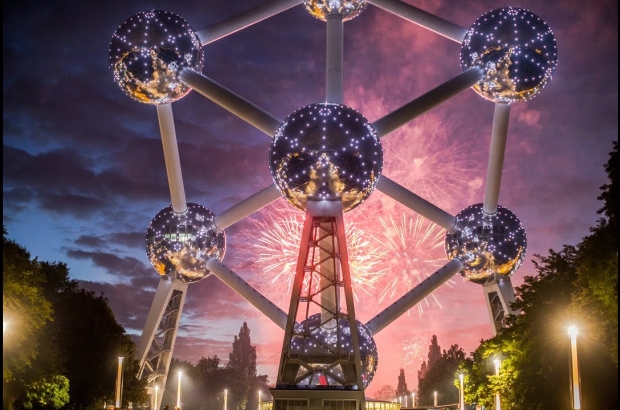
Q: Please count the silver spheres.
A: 7